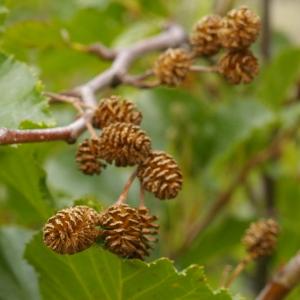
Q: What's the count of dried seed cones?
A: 12